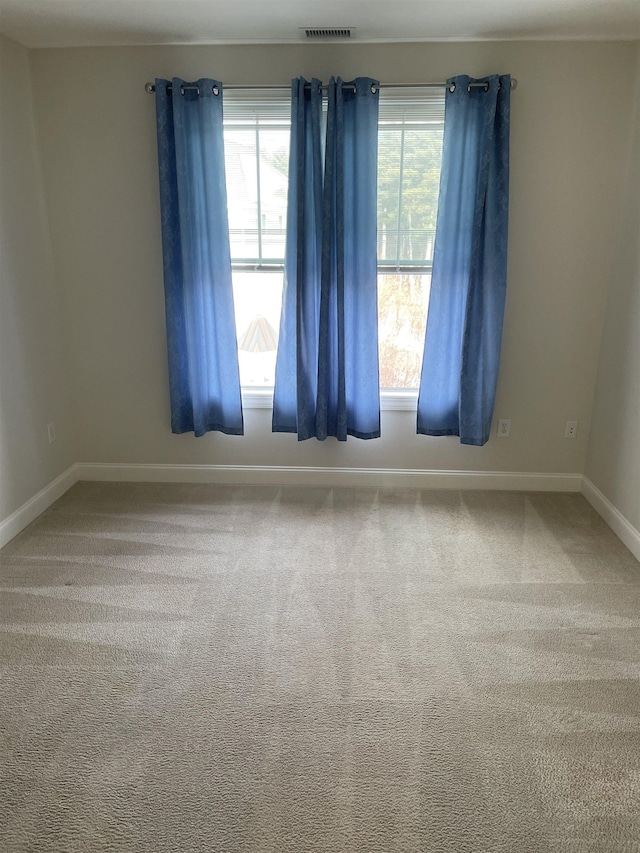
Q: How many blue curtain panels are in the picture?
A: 4